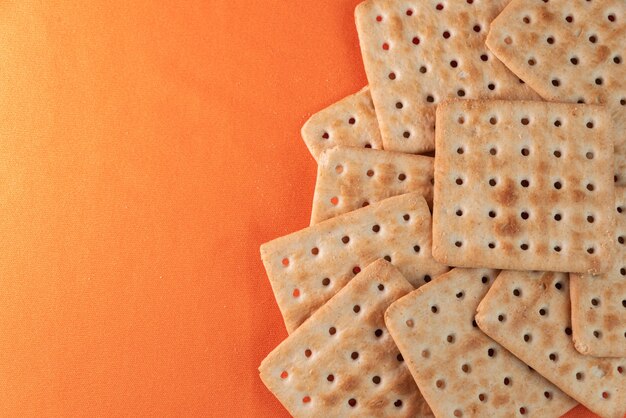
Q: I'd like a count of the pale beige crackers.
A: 10